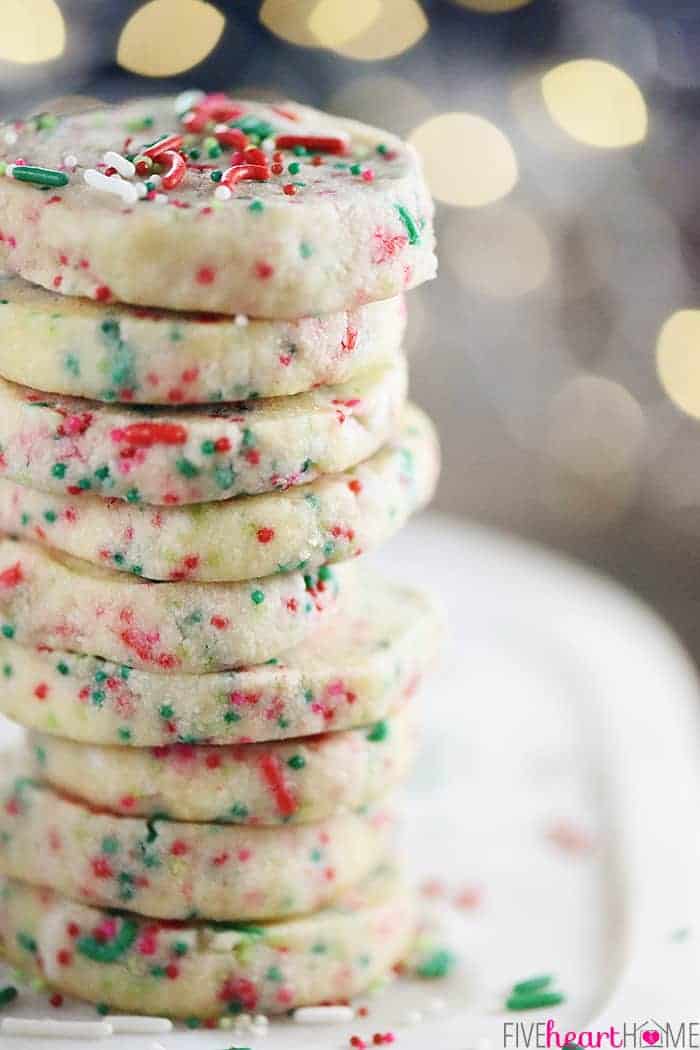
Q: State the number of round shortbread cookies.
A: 9